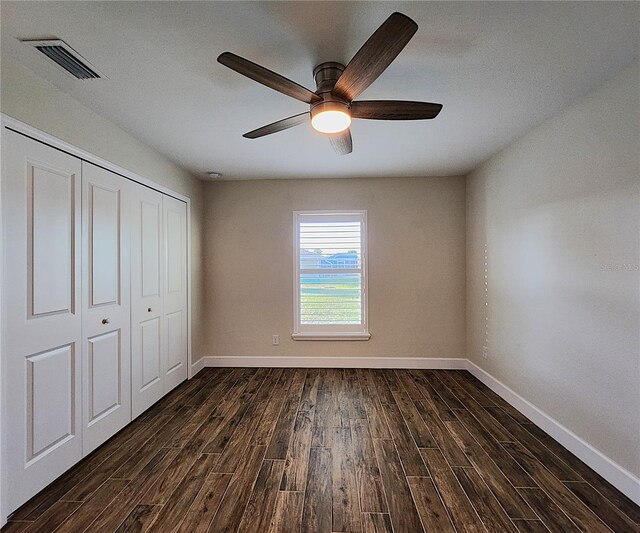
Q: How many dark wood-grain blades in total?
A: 5